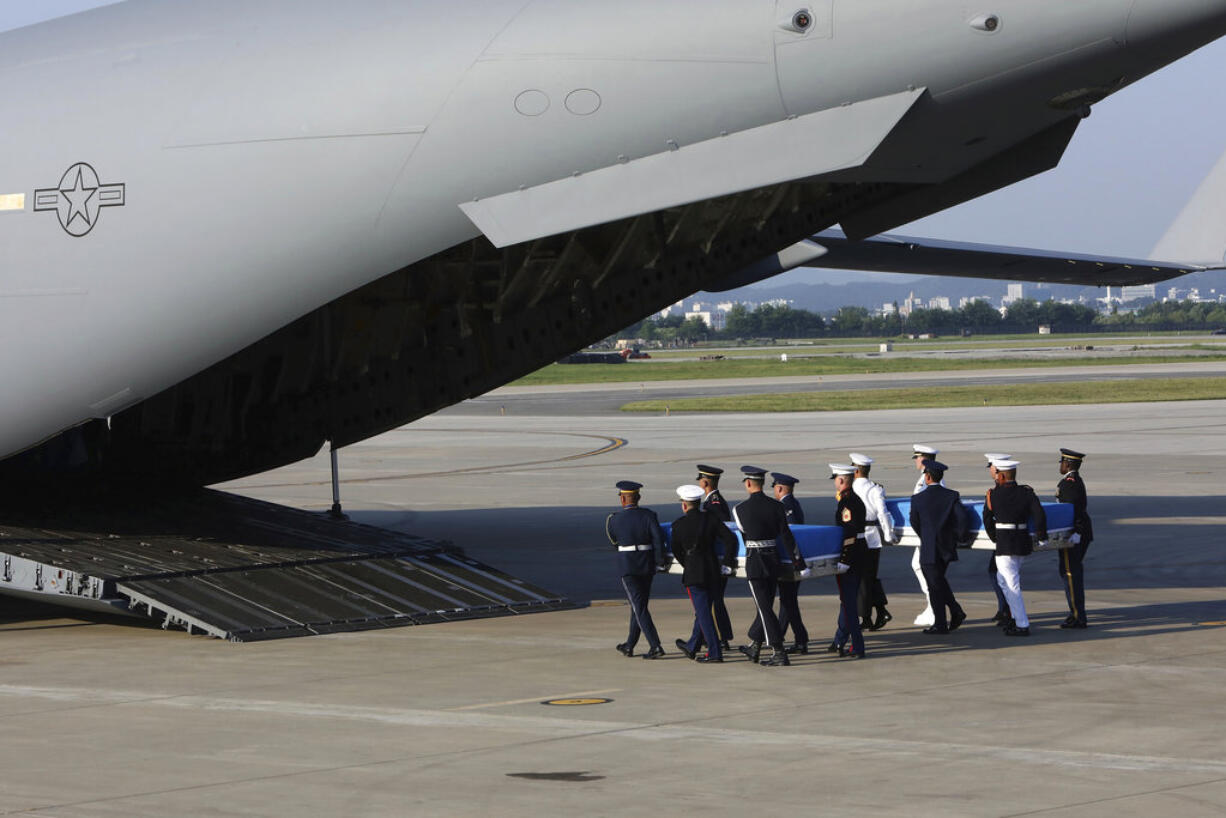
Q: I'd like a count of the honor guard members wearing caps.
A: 12